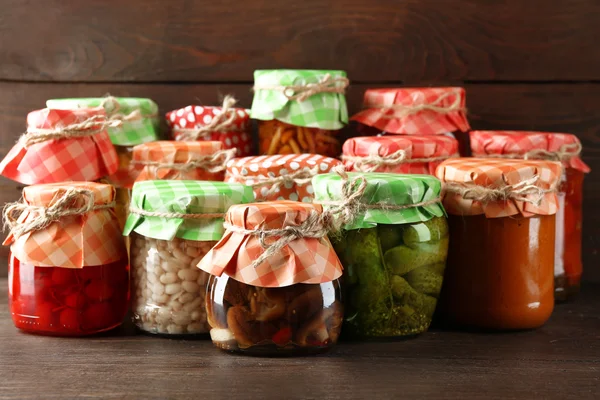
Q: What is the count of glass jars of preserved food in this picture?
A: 14